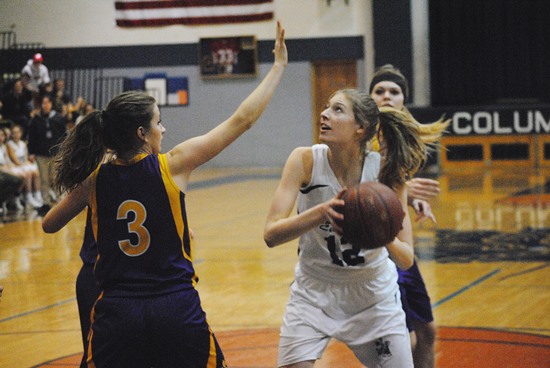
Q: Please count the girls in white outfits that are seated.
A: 2